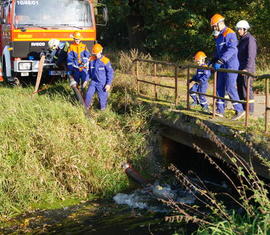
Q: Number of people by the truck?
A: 3